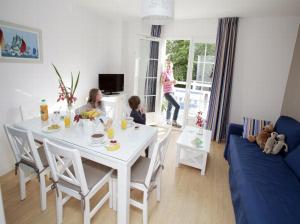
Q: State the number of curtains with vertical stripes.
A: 2